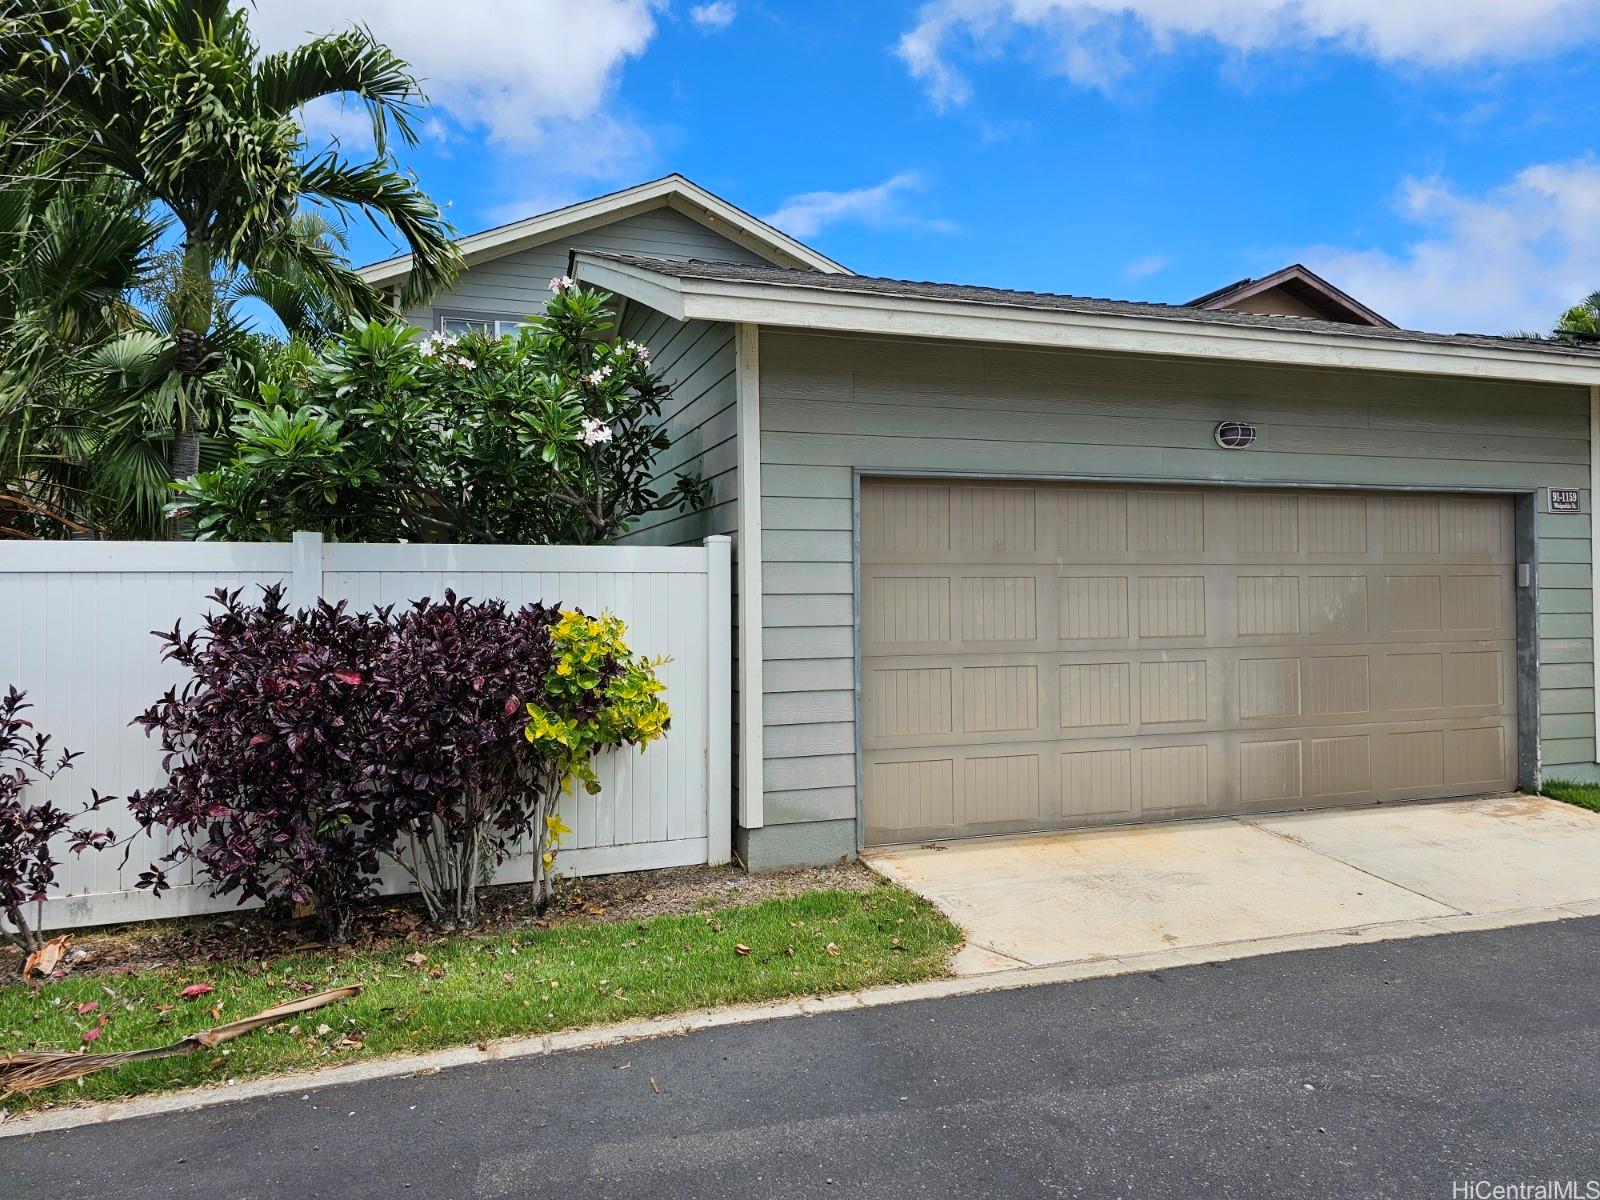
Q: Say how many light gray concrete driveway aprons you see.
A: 1